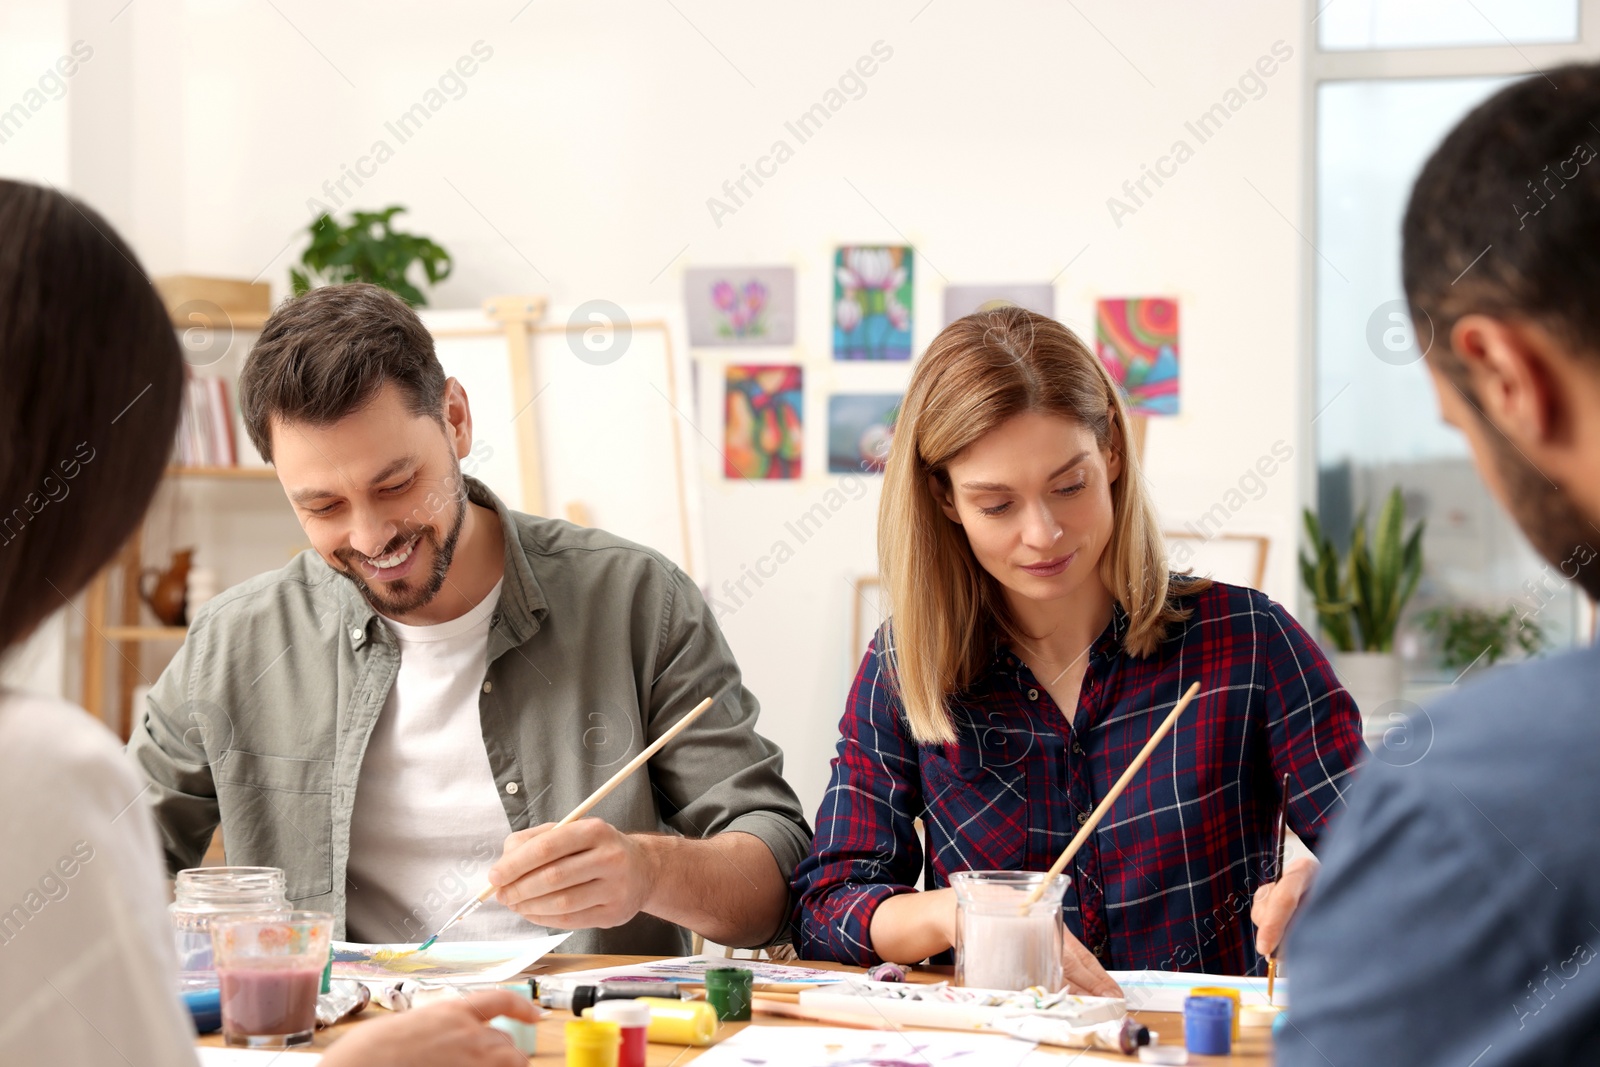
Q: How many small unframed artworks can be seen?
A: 6